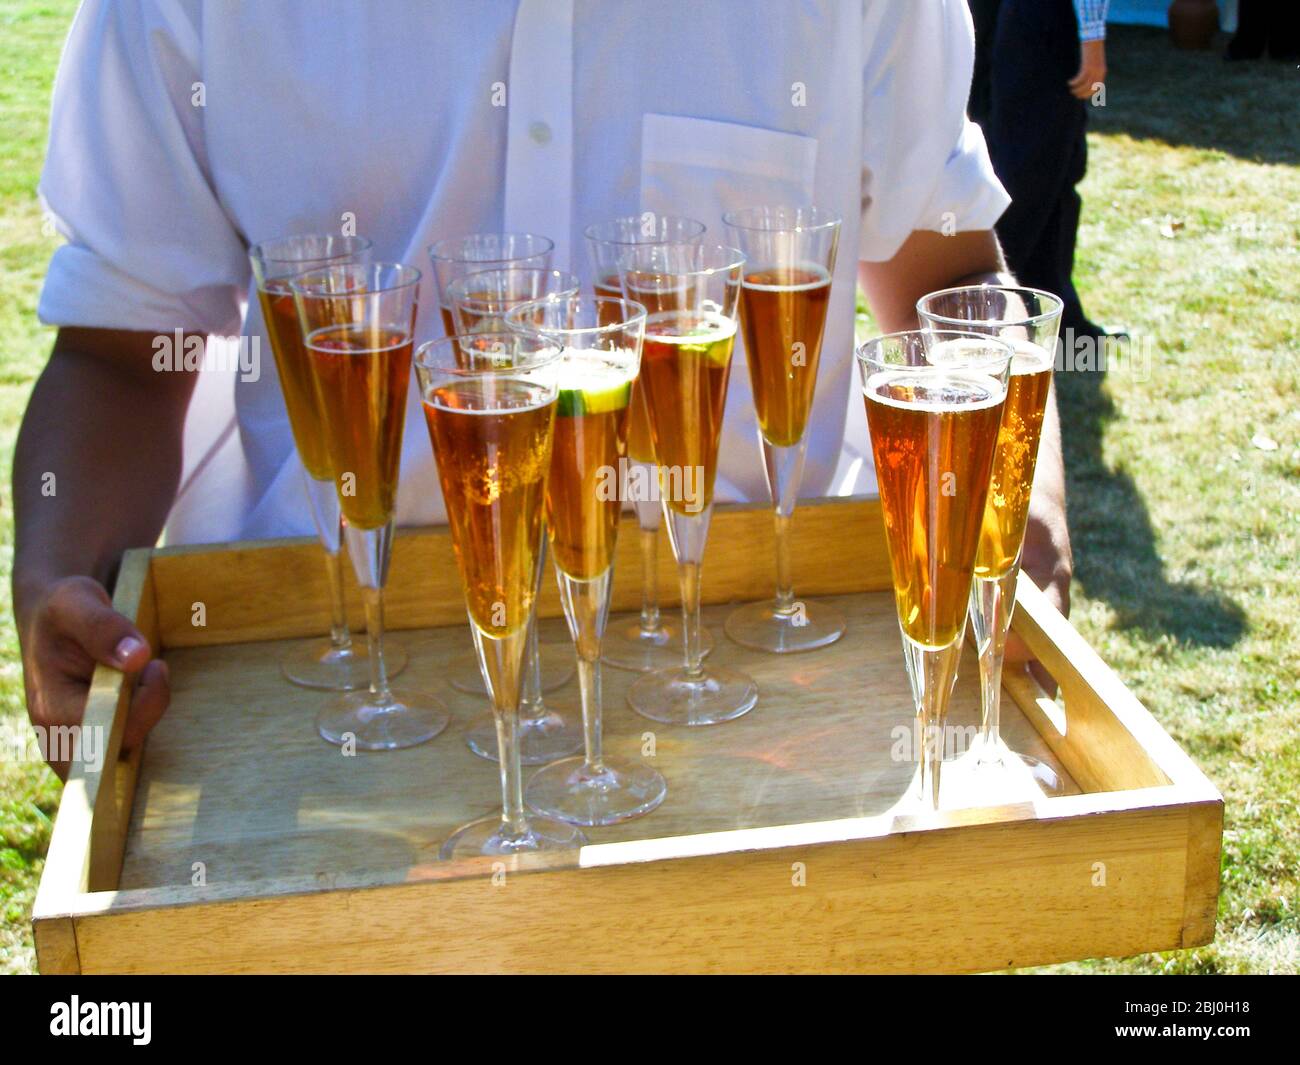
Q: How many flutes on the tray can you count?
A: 11